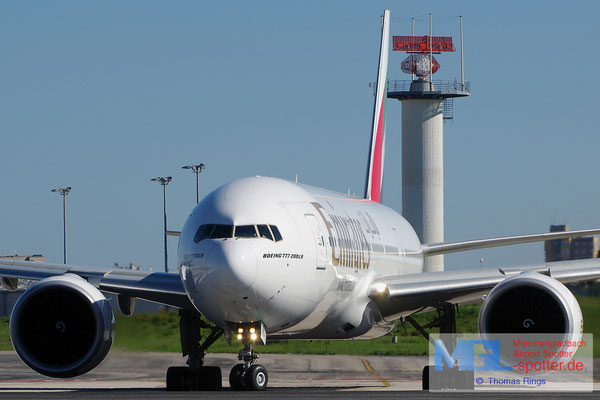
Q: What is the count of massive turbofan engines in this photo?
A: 2